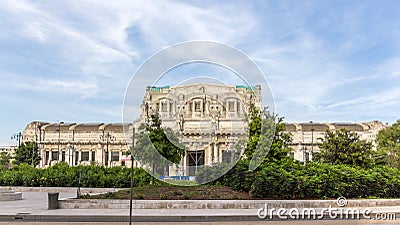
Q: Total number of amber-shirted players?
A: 0